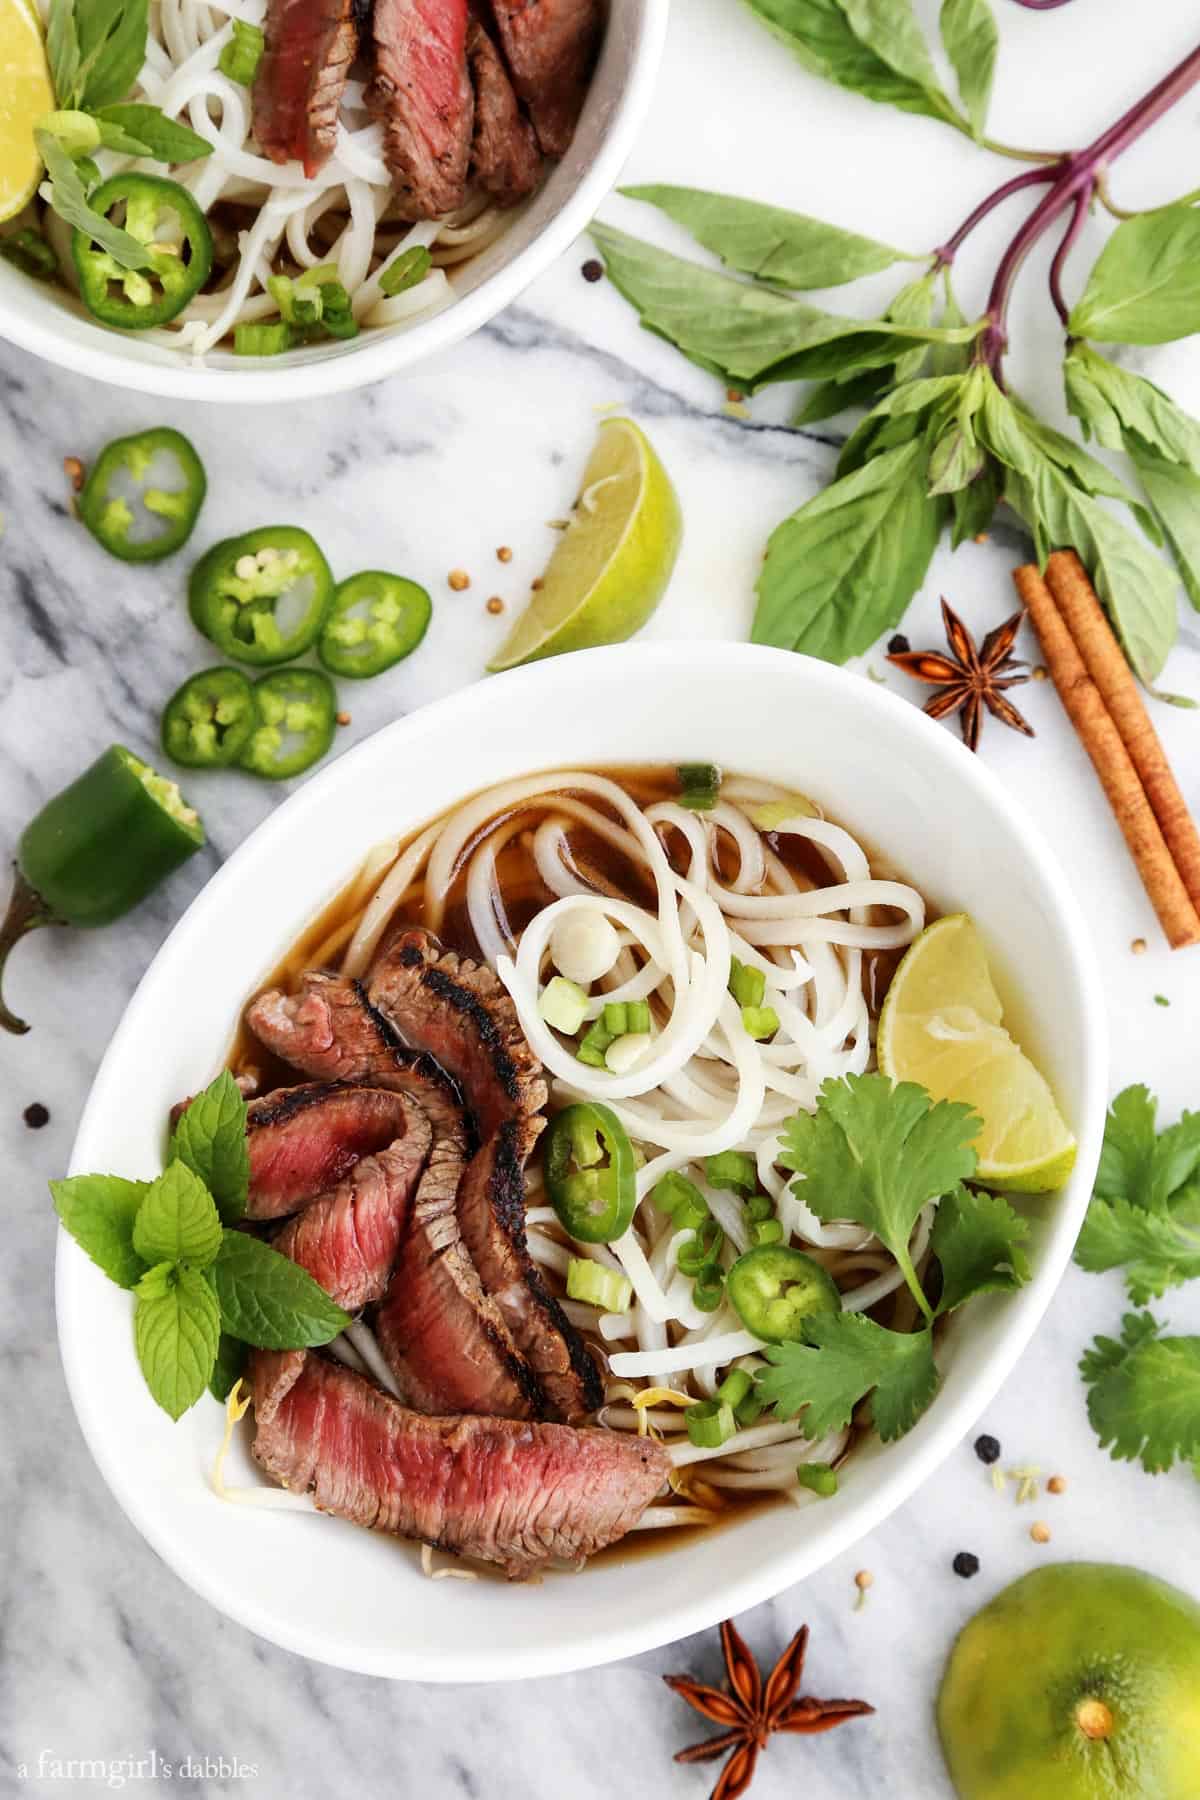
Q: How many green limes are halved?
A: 1